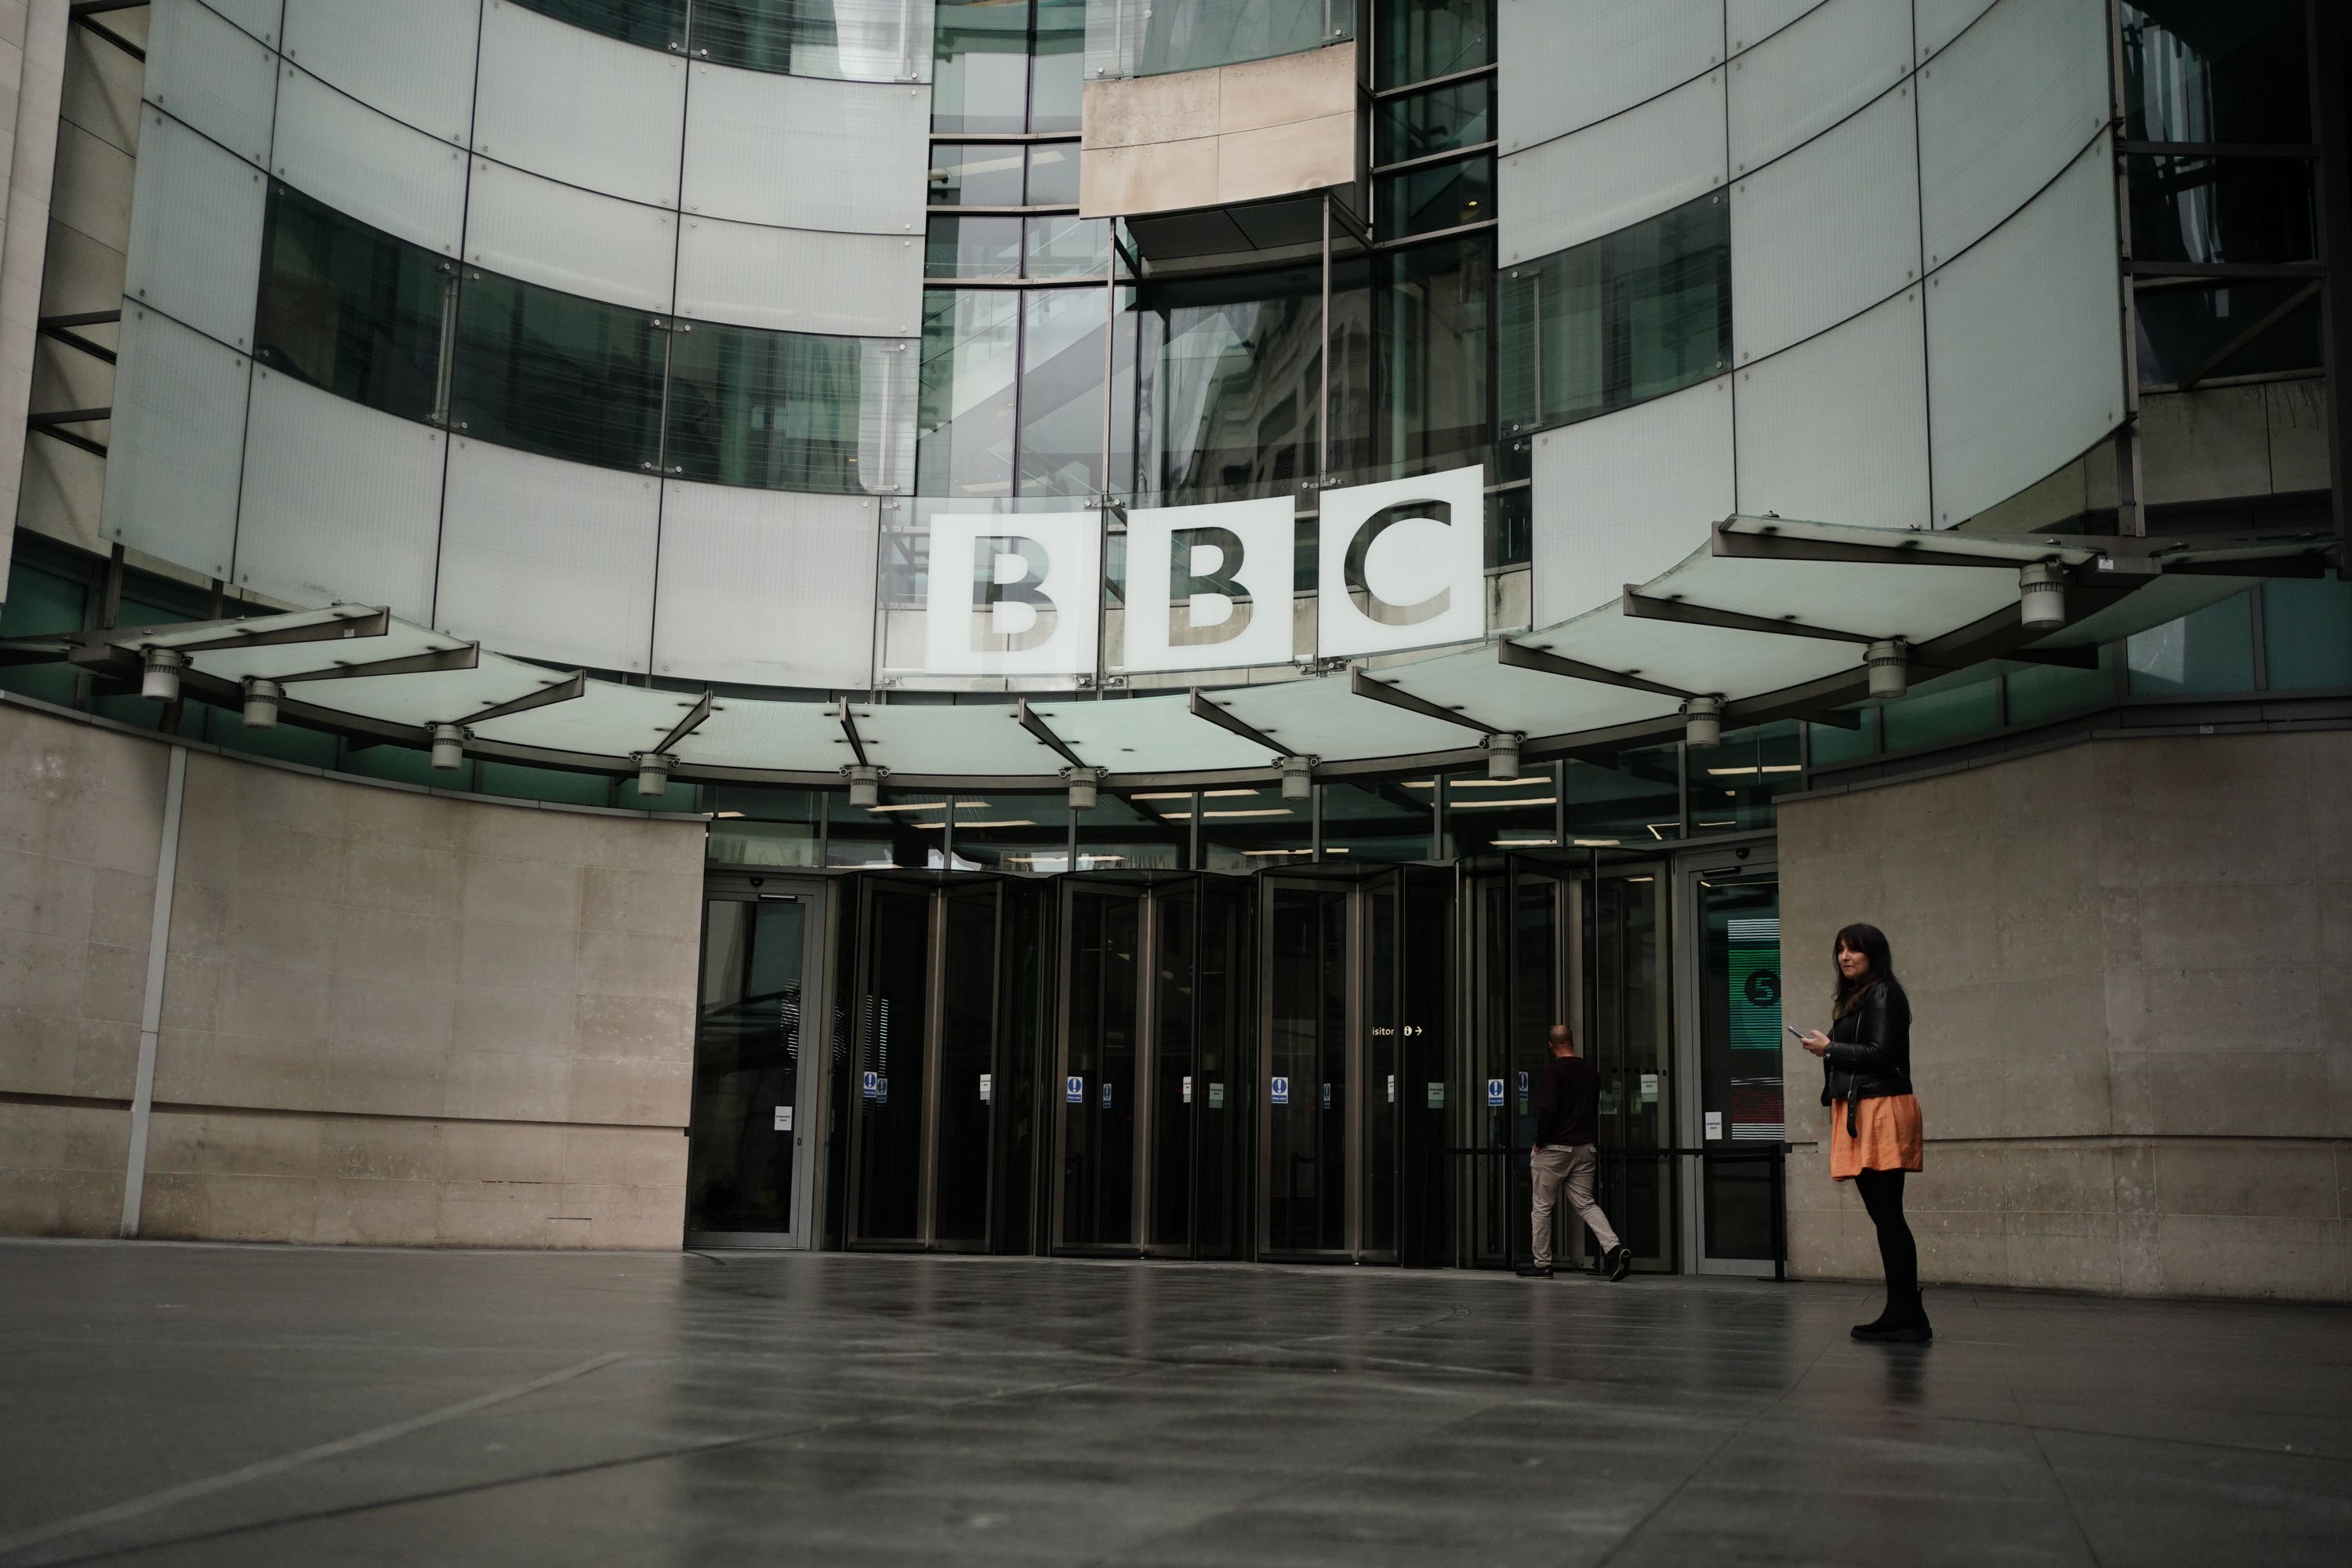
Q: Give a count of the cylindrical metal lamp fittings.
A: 11